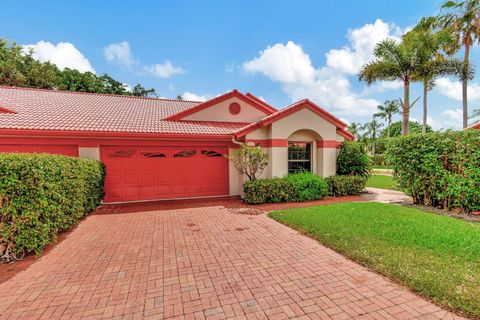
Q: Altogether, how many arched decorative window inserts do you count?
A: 4